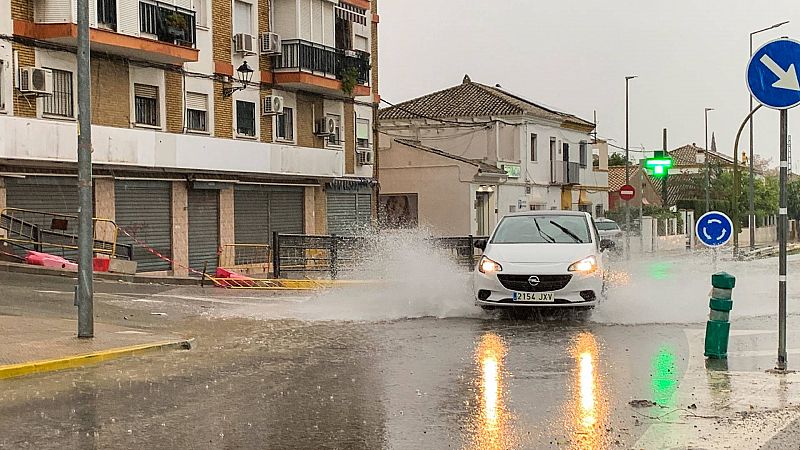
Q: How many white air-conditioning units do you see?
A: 6